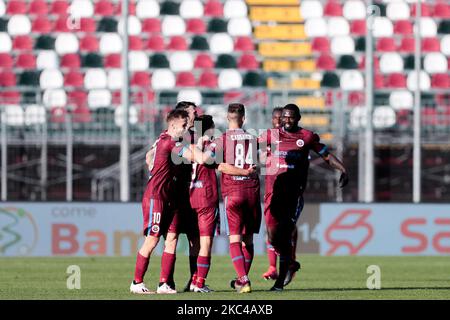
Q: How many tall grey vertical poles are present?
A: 3